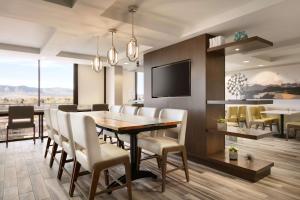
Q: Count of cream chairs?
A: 8